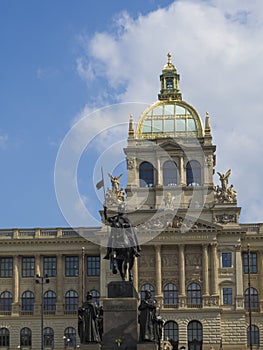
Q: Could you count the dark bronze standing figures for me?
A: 2